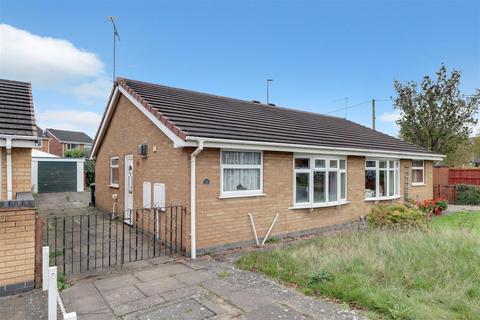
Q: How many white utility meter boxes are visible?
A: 2